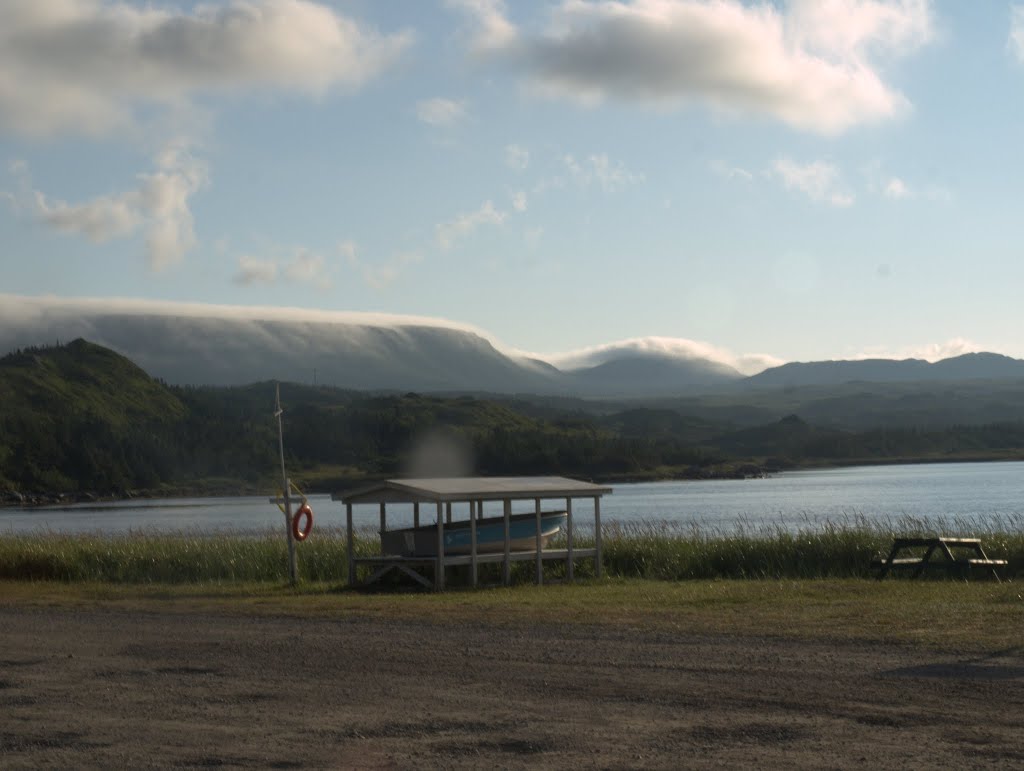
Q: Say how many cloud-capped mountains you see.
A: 2